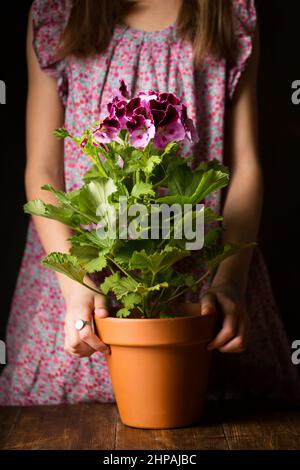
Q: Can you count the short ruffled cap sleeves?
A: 2